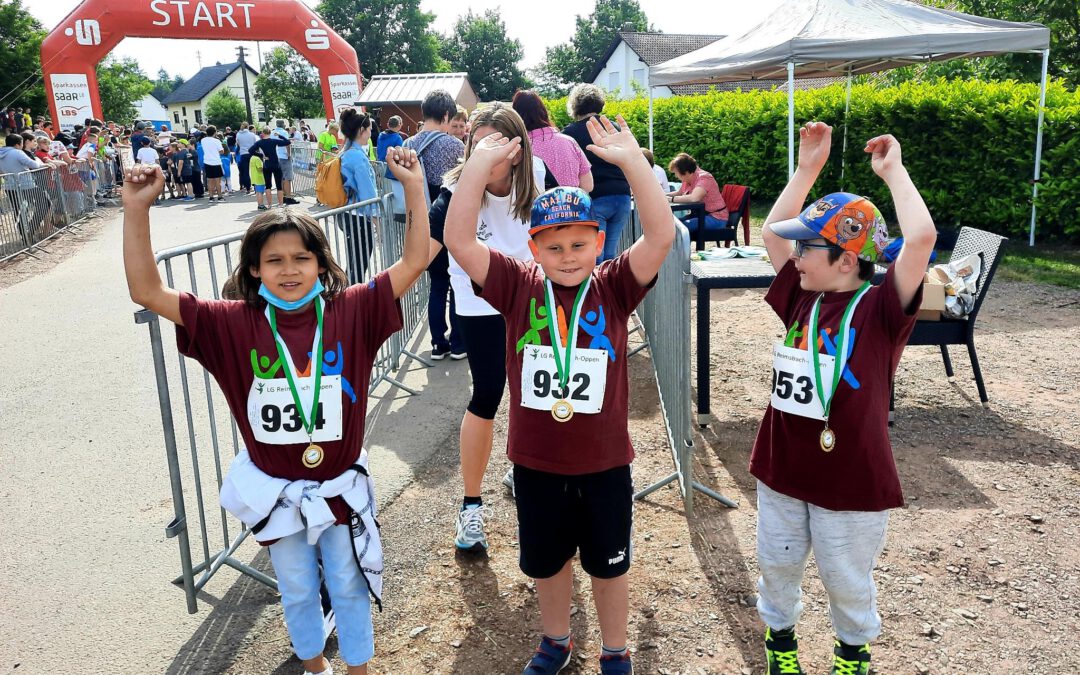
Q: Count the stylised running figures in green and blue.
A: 6